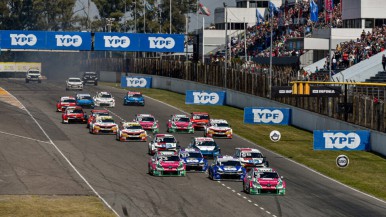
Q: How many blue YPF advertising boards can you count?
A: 8